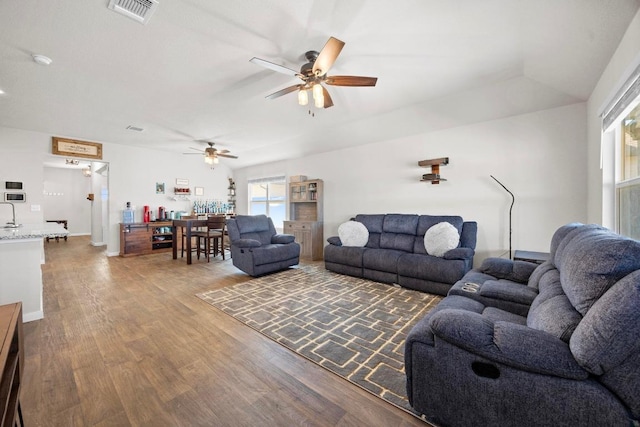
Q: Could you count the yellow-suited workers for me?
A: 0